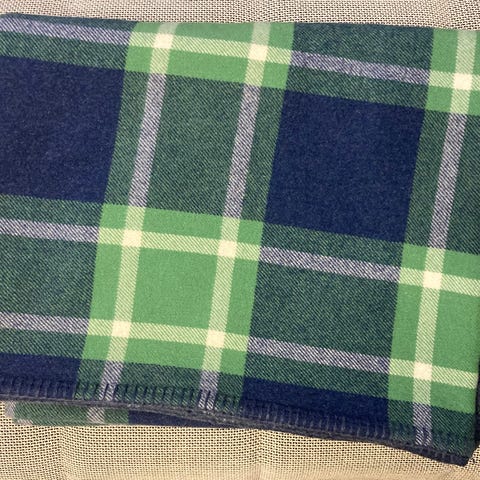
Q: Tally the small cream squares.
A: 9